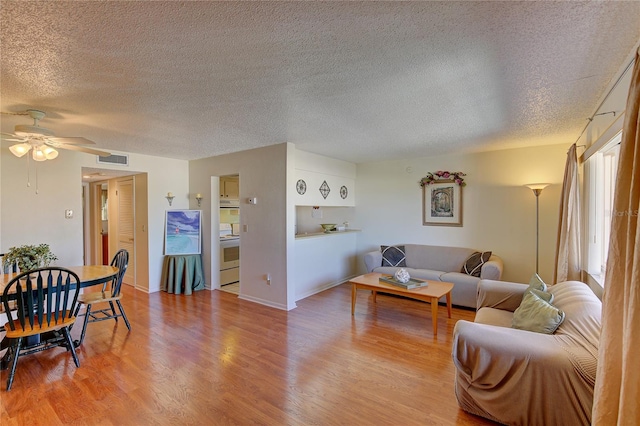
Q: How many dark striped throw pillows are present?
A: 2